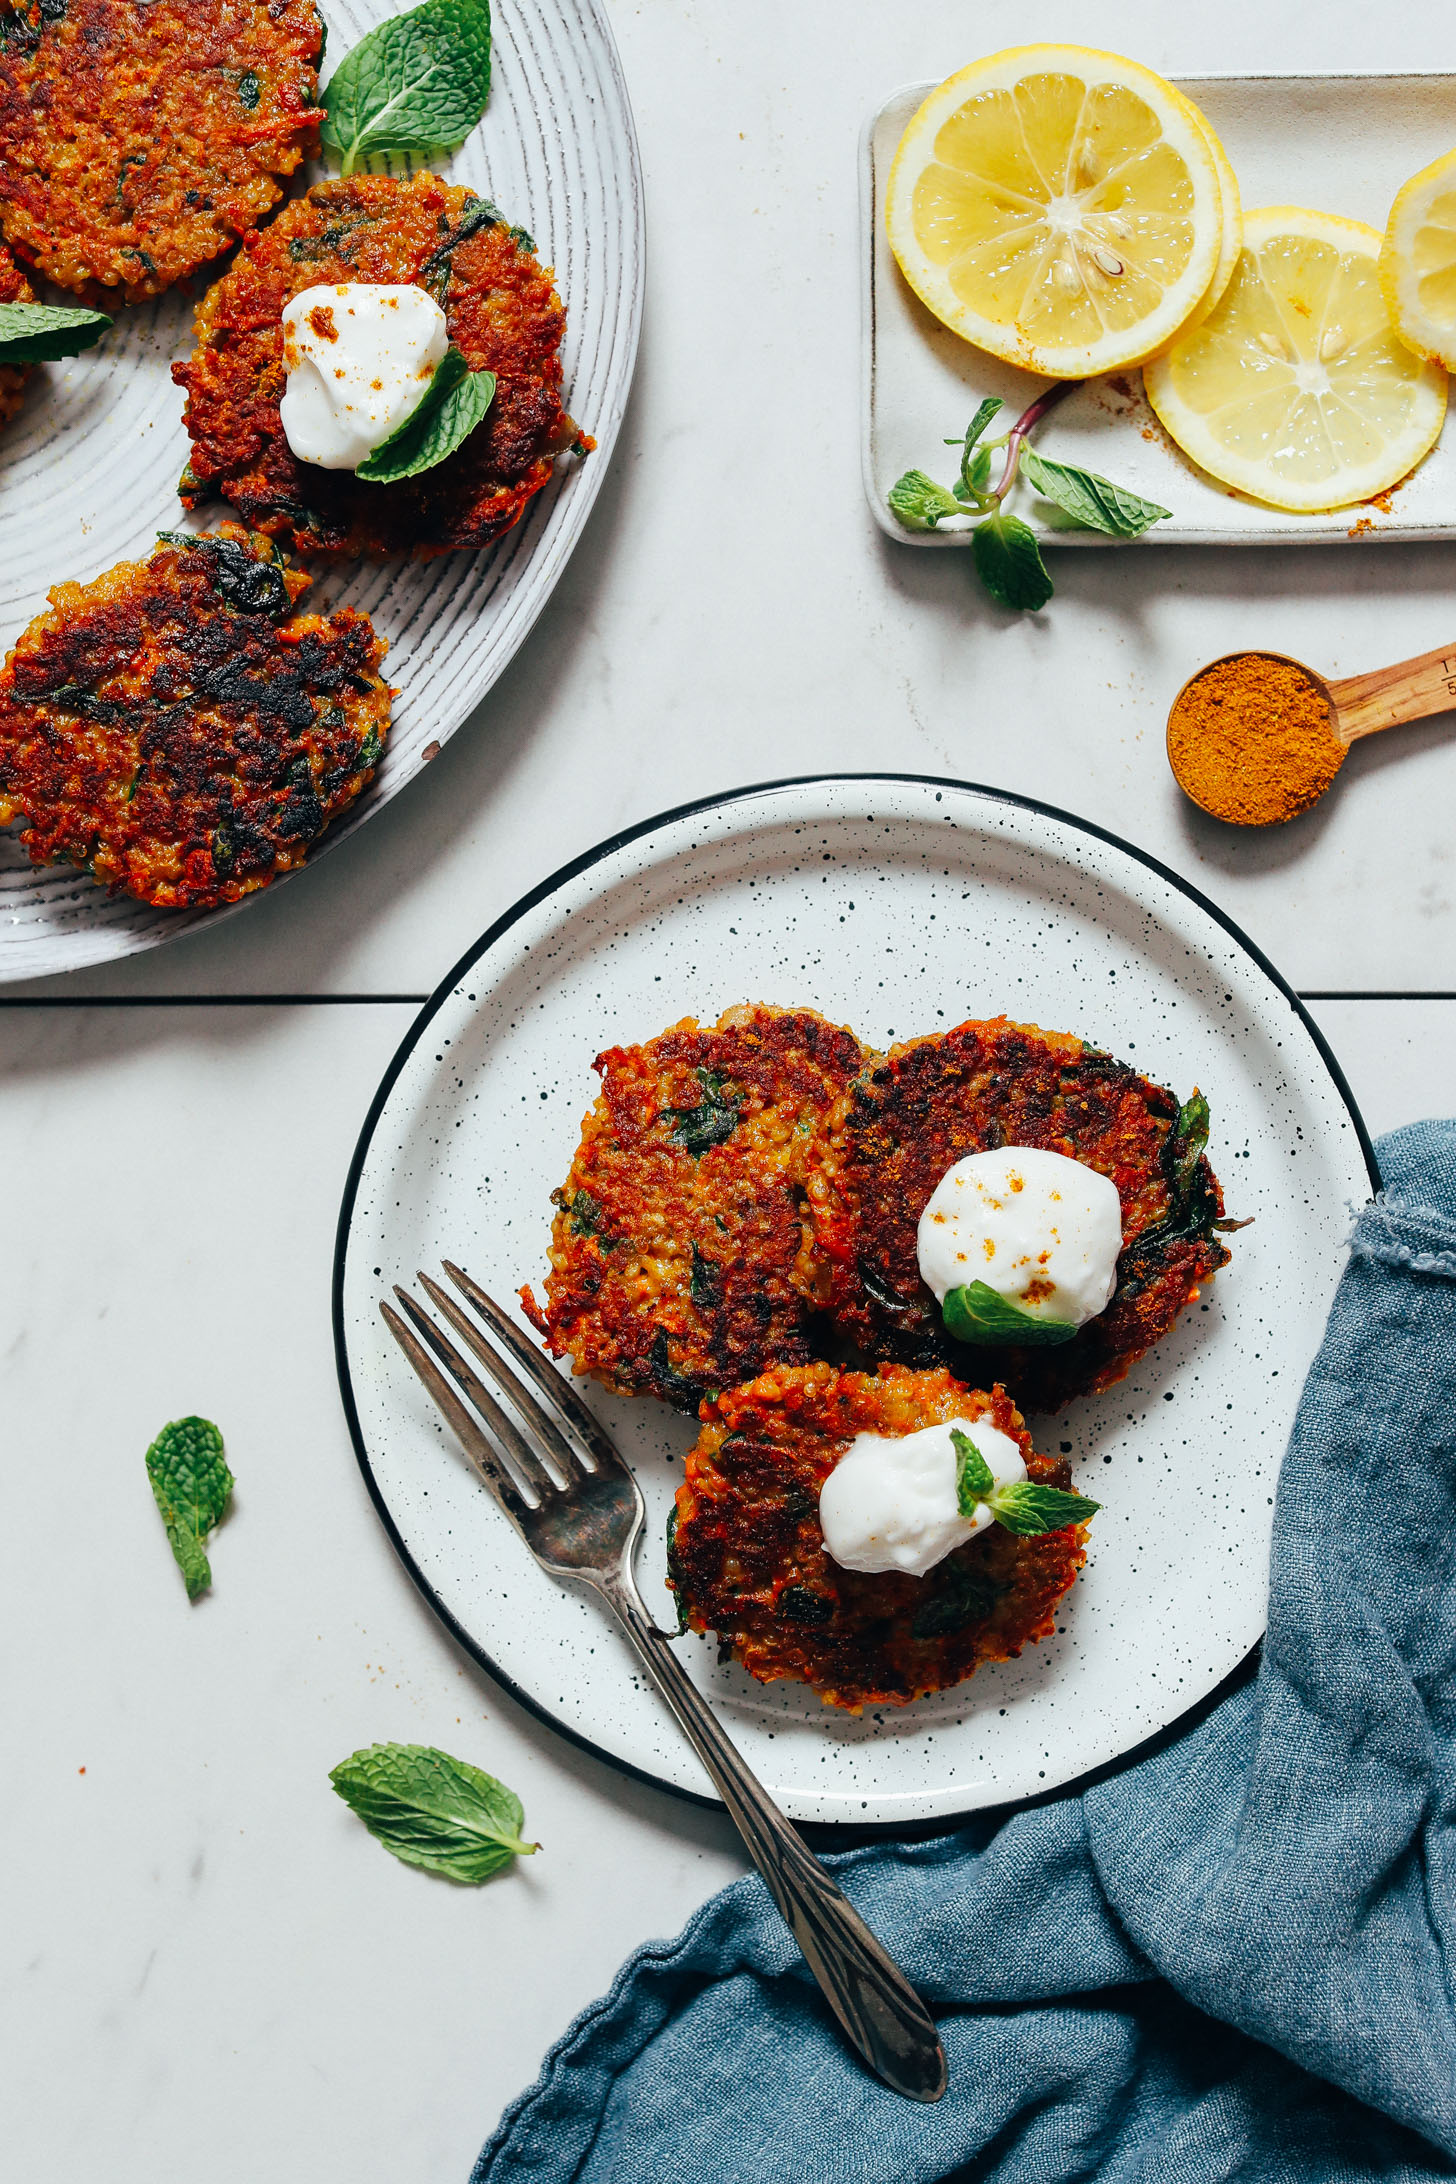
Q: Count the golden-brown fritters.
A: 7